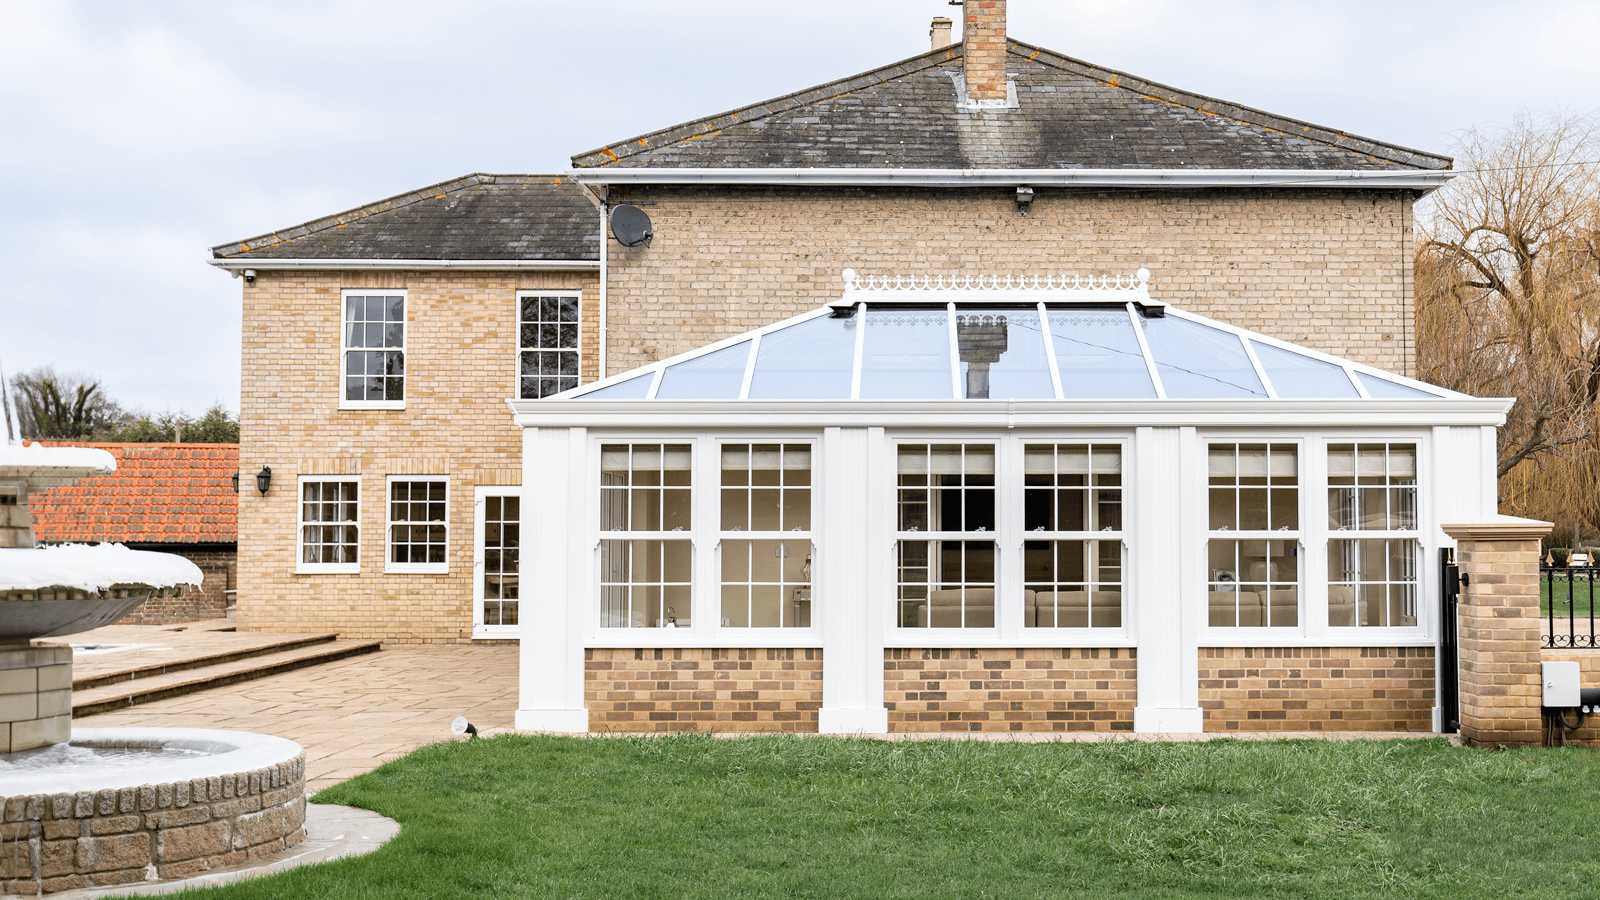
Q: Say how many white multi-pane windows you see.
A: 10